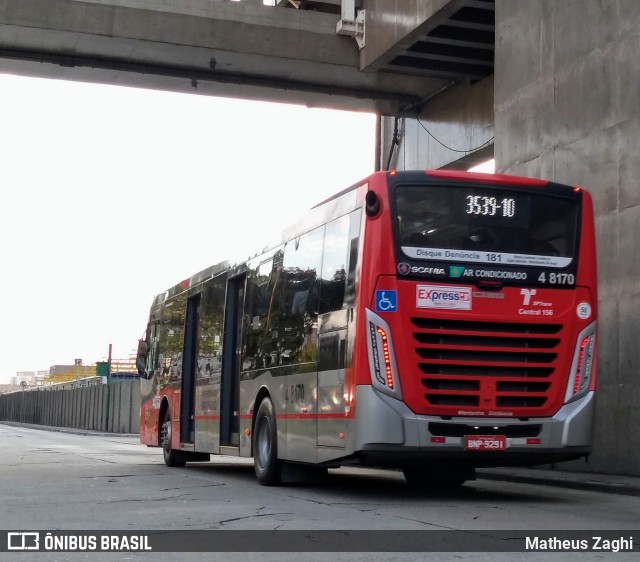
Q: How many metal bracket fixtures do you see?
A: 1